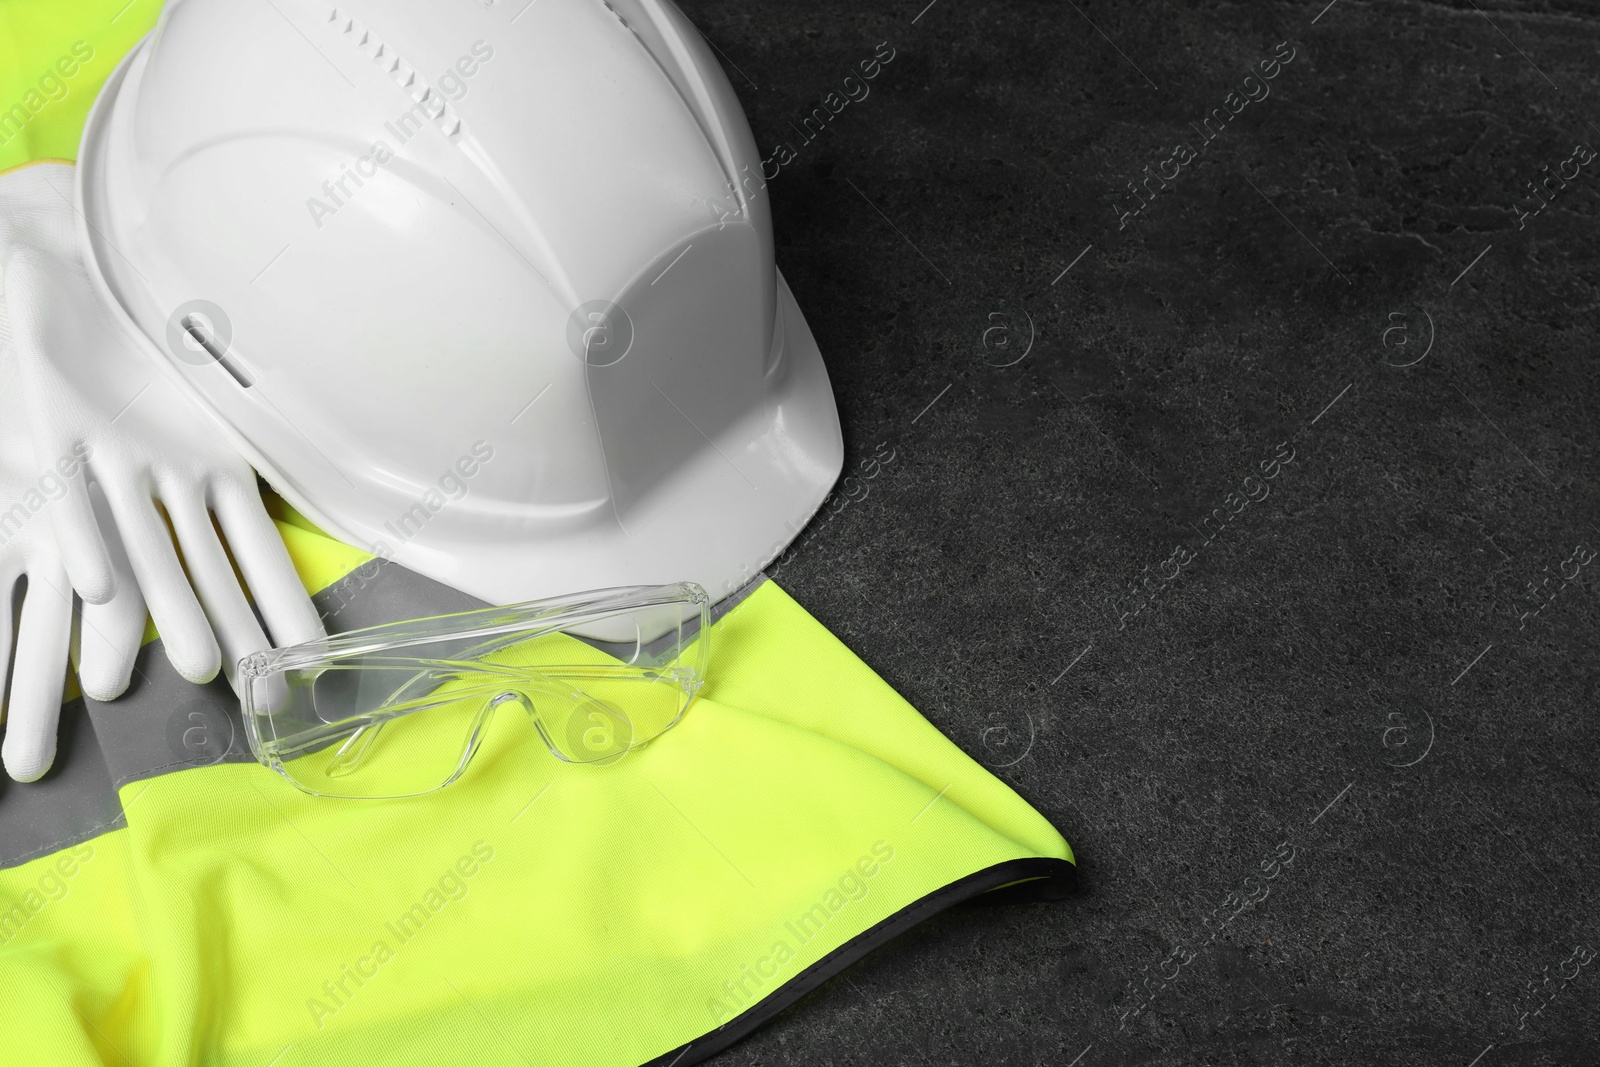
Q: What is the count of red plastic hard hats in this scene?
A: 0